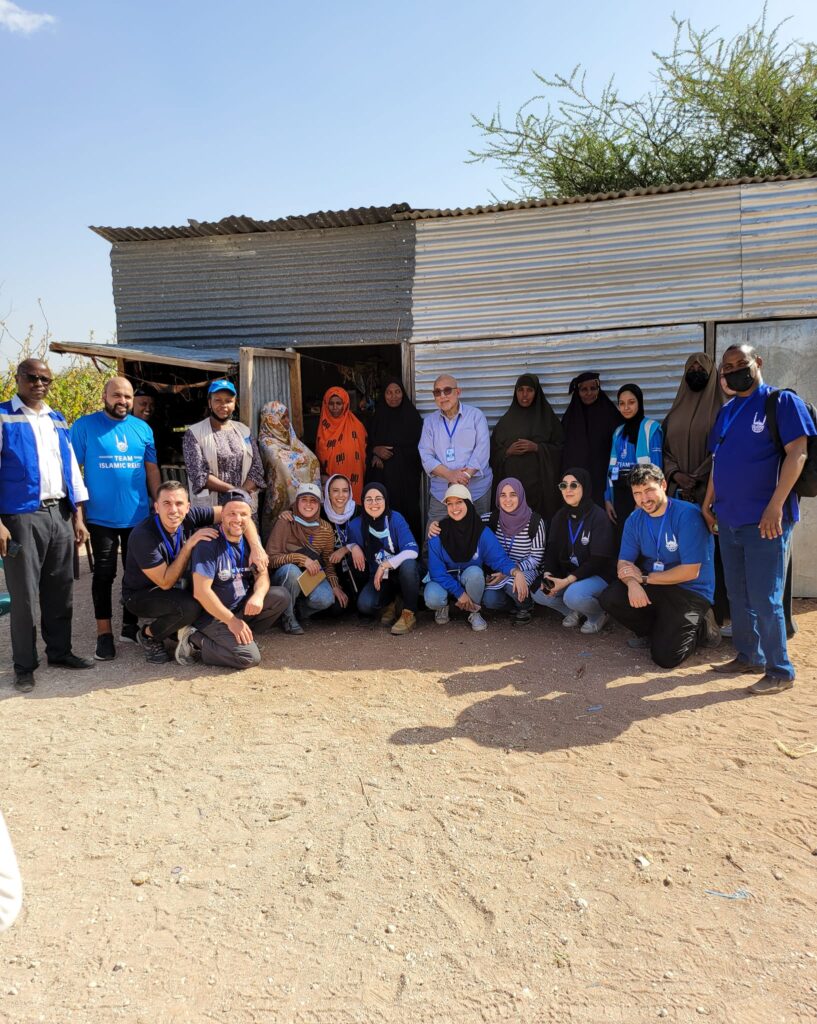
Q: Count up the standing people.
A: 13